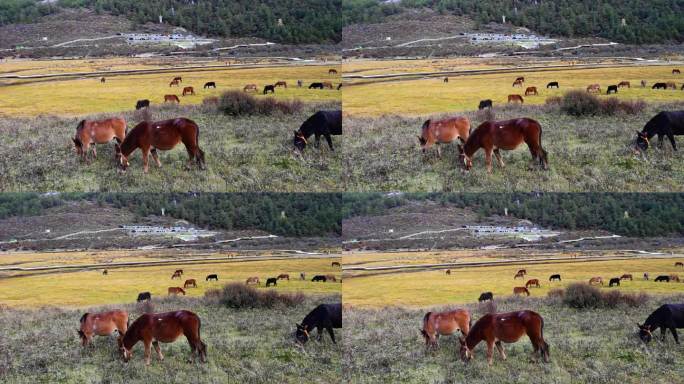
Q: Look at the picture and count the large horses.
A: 12